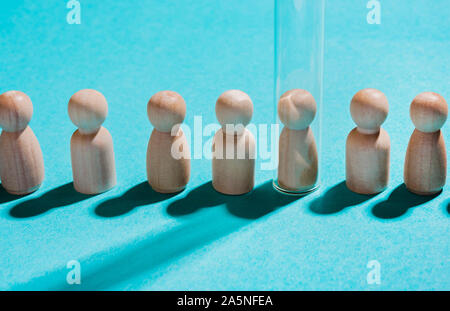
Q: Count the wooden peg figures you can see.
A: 7